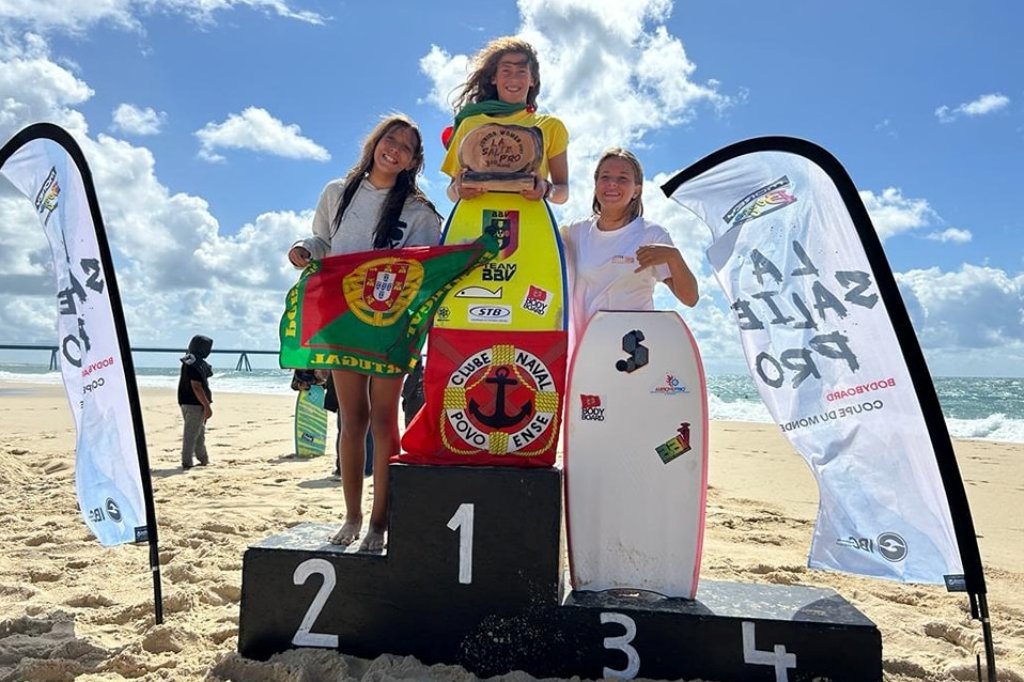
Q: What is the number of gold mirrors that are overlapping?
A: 0